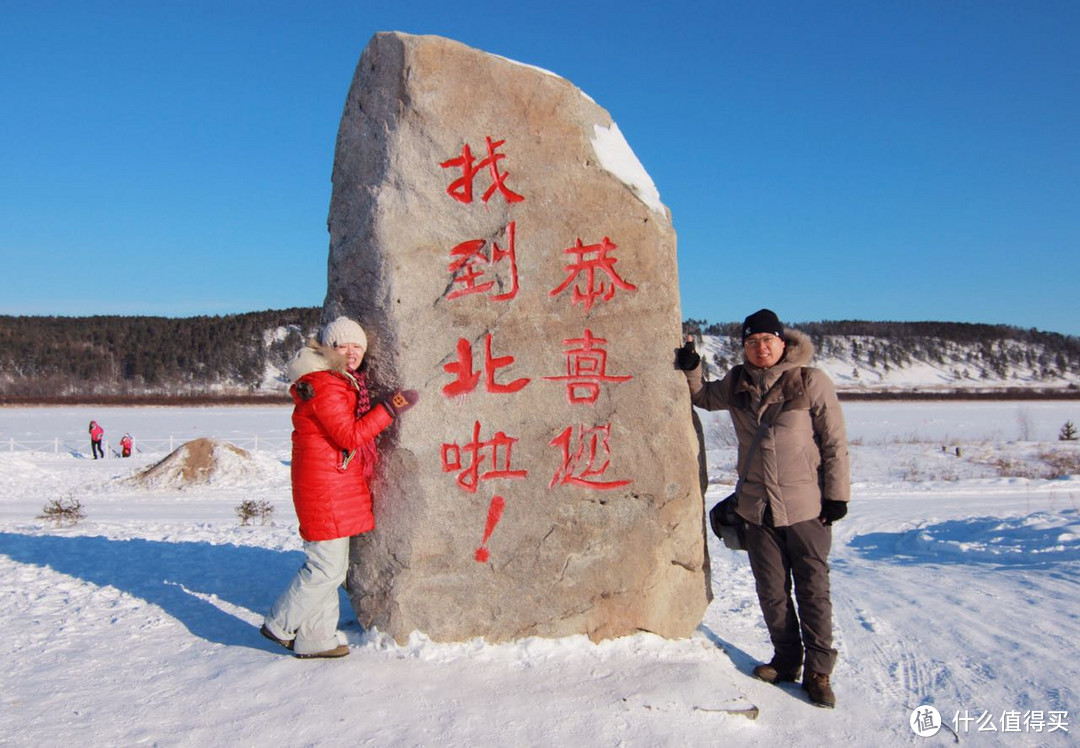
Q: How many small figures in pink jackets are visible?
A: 2